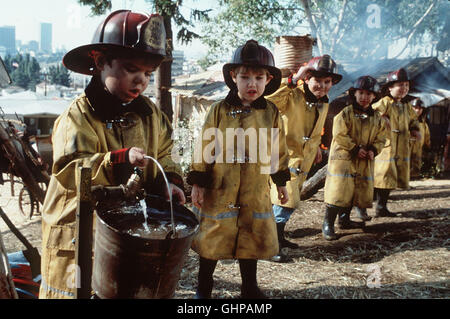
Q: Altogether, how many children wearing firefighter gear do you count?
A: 6